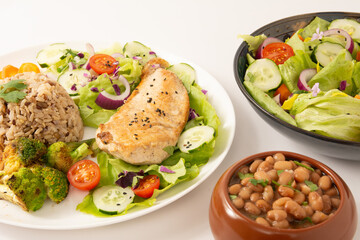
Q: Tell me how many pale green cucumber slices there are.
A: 9